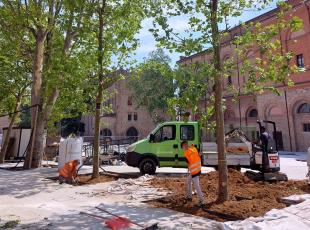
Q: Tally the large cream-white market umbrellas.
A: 0